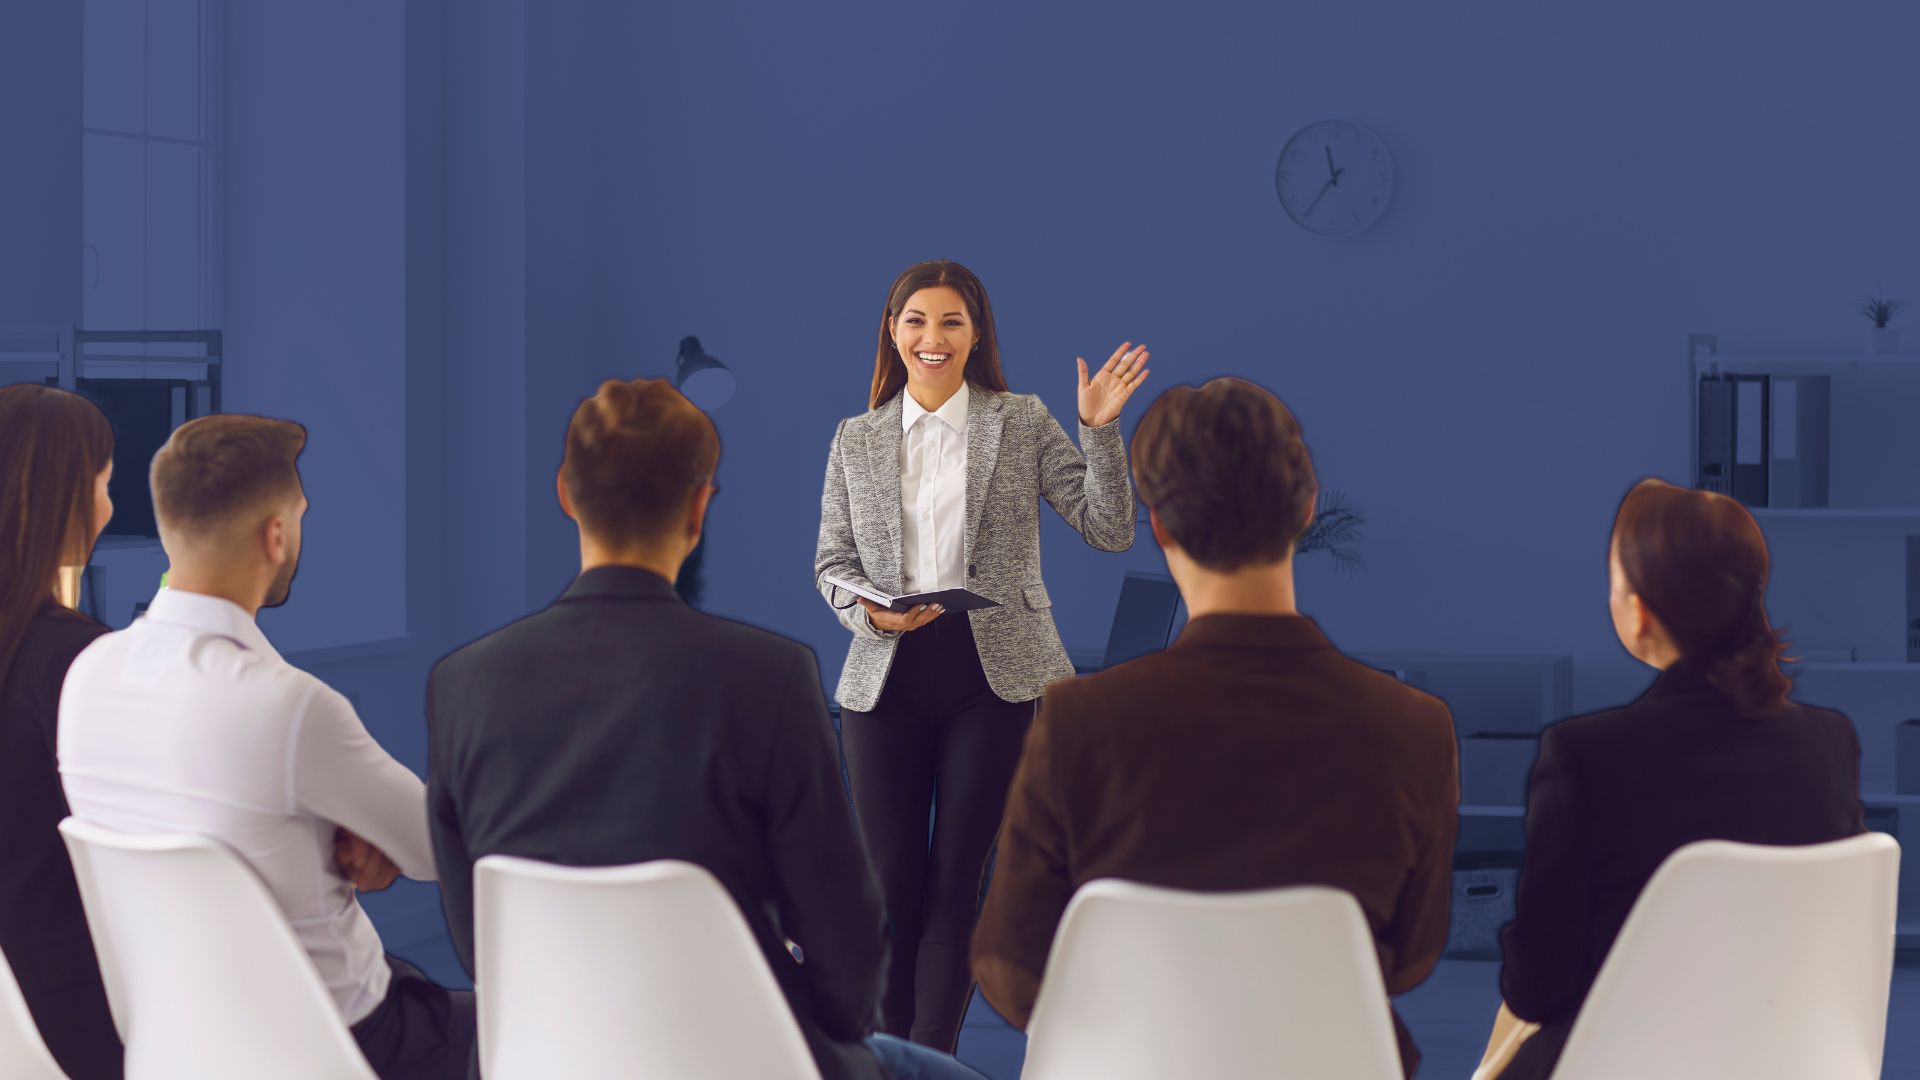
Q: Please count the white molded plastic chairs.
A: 5